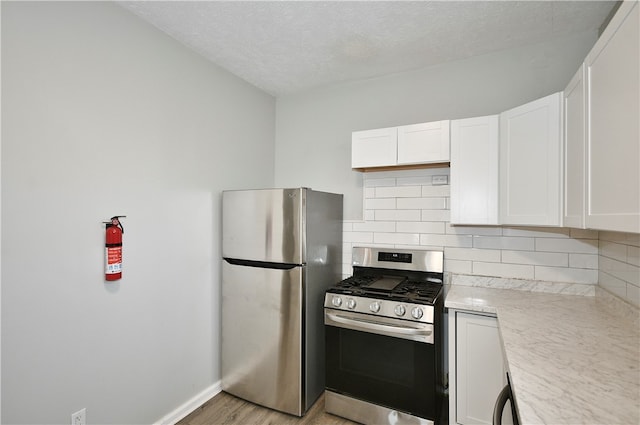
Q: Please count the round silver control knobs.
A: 5